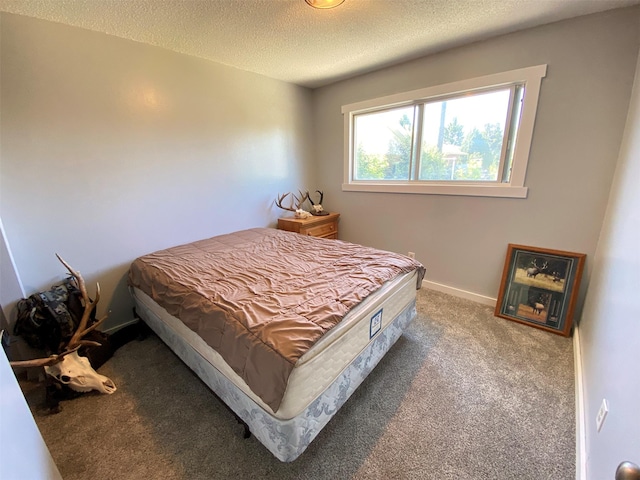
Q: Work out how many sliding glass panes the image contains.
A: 2